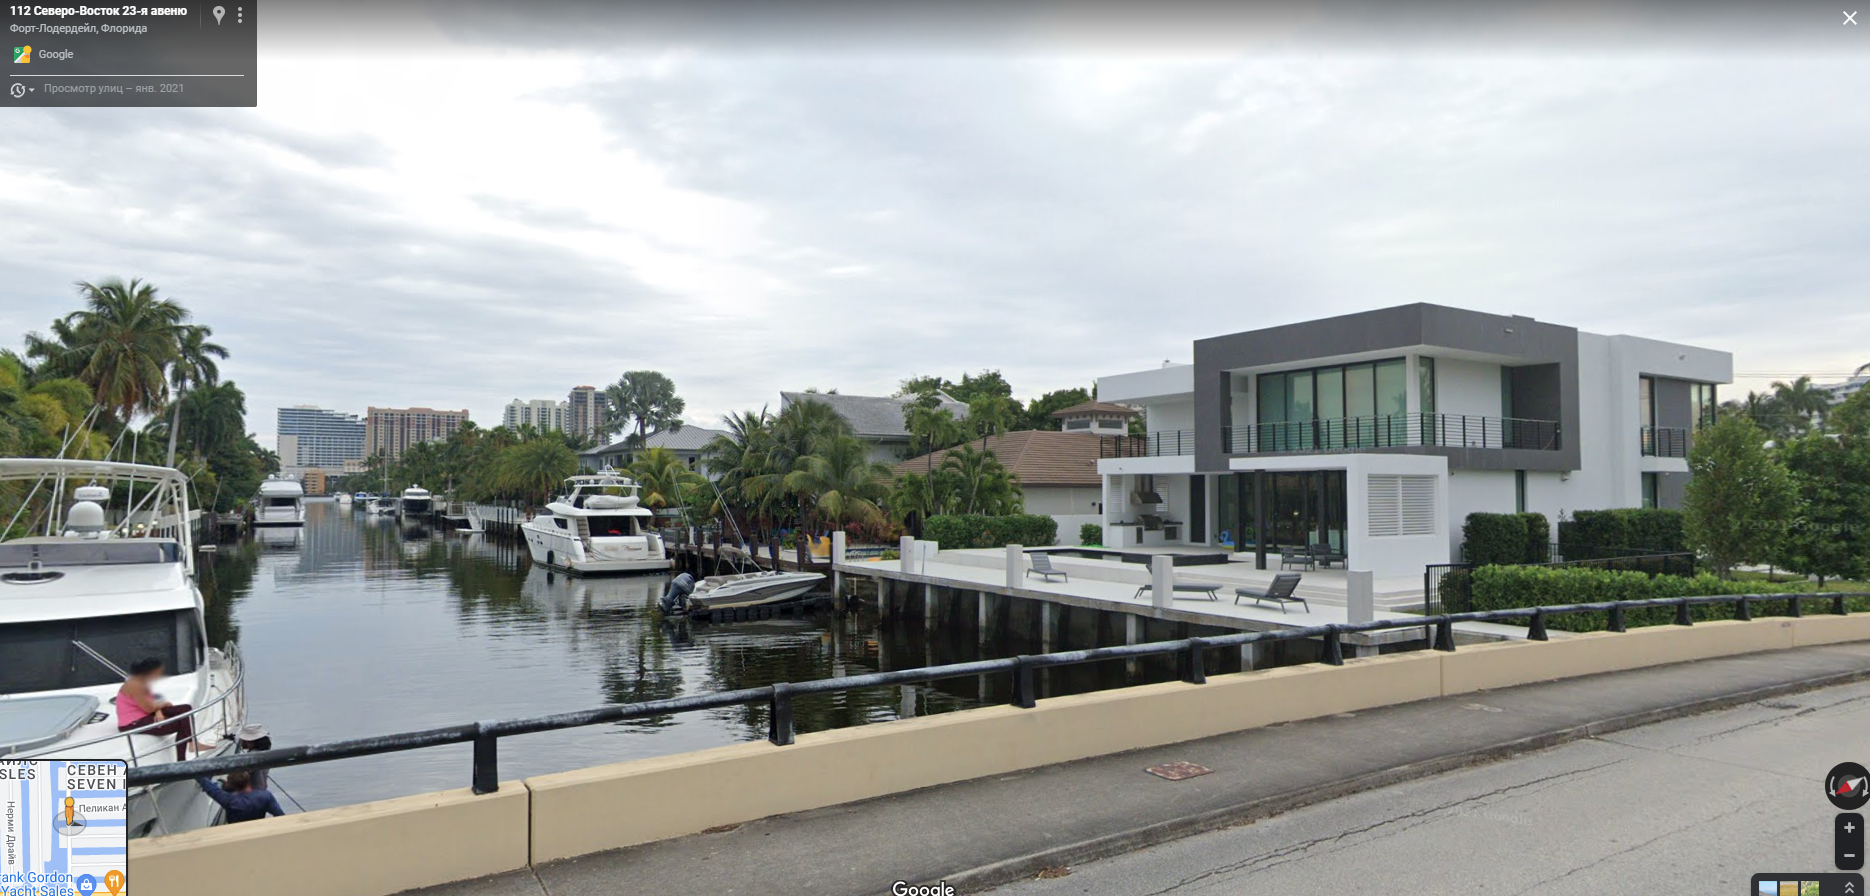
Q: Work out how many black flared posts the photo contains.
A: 12